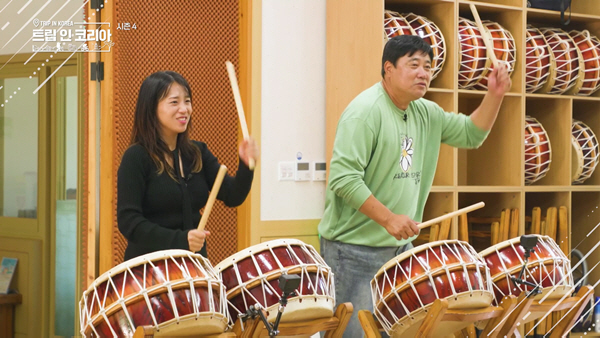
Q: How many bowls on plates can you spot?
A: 0